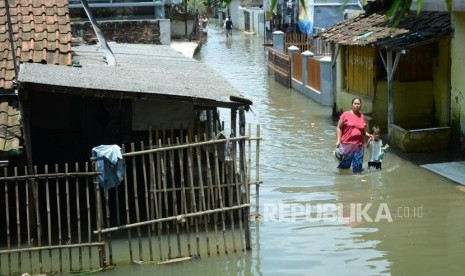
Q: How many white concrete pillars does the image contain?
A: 4